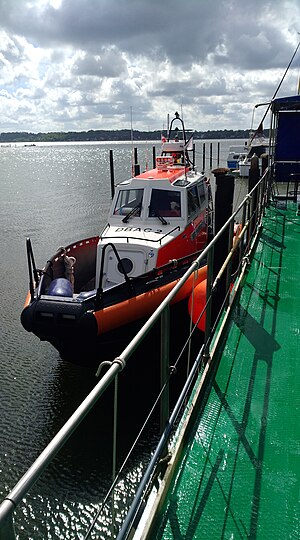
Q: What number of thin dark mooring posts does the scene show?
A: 7